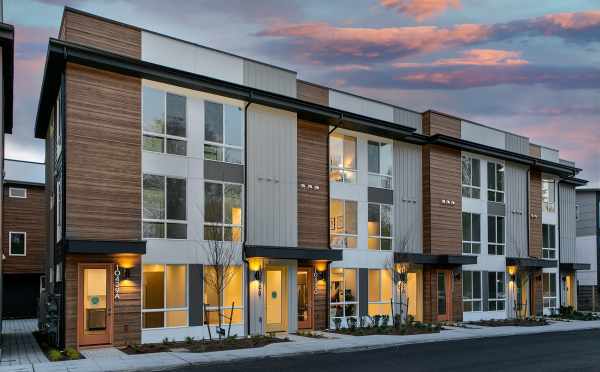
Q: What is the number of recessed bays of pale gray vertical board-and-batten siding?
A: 4